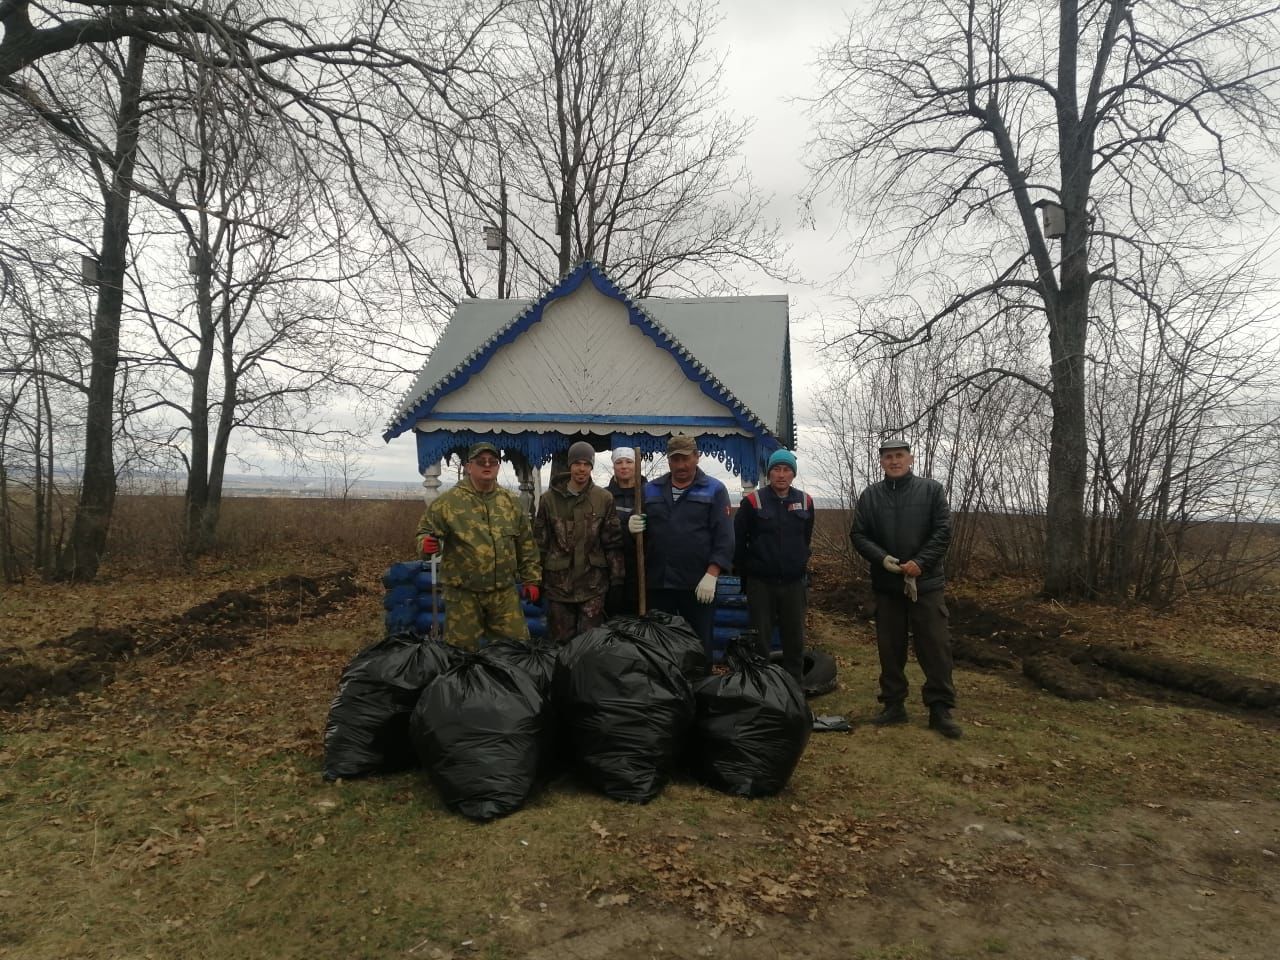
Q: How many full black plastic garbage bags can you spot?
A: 6